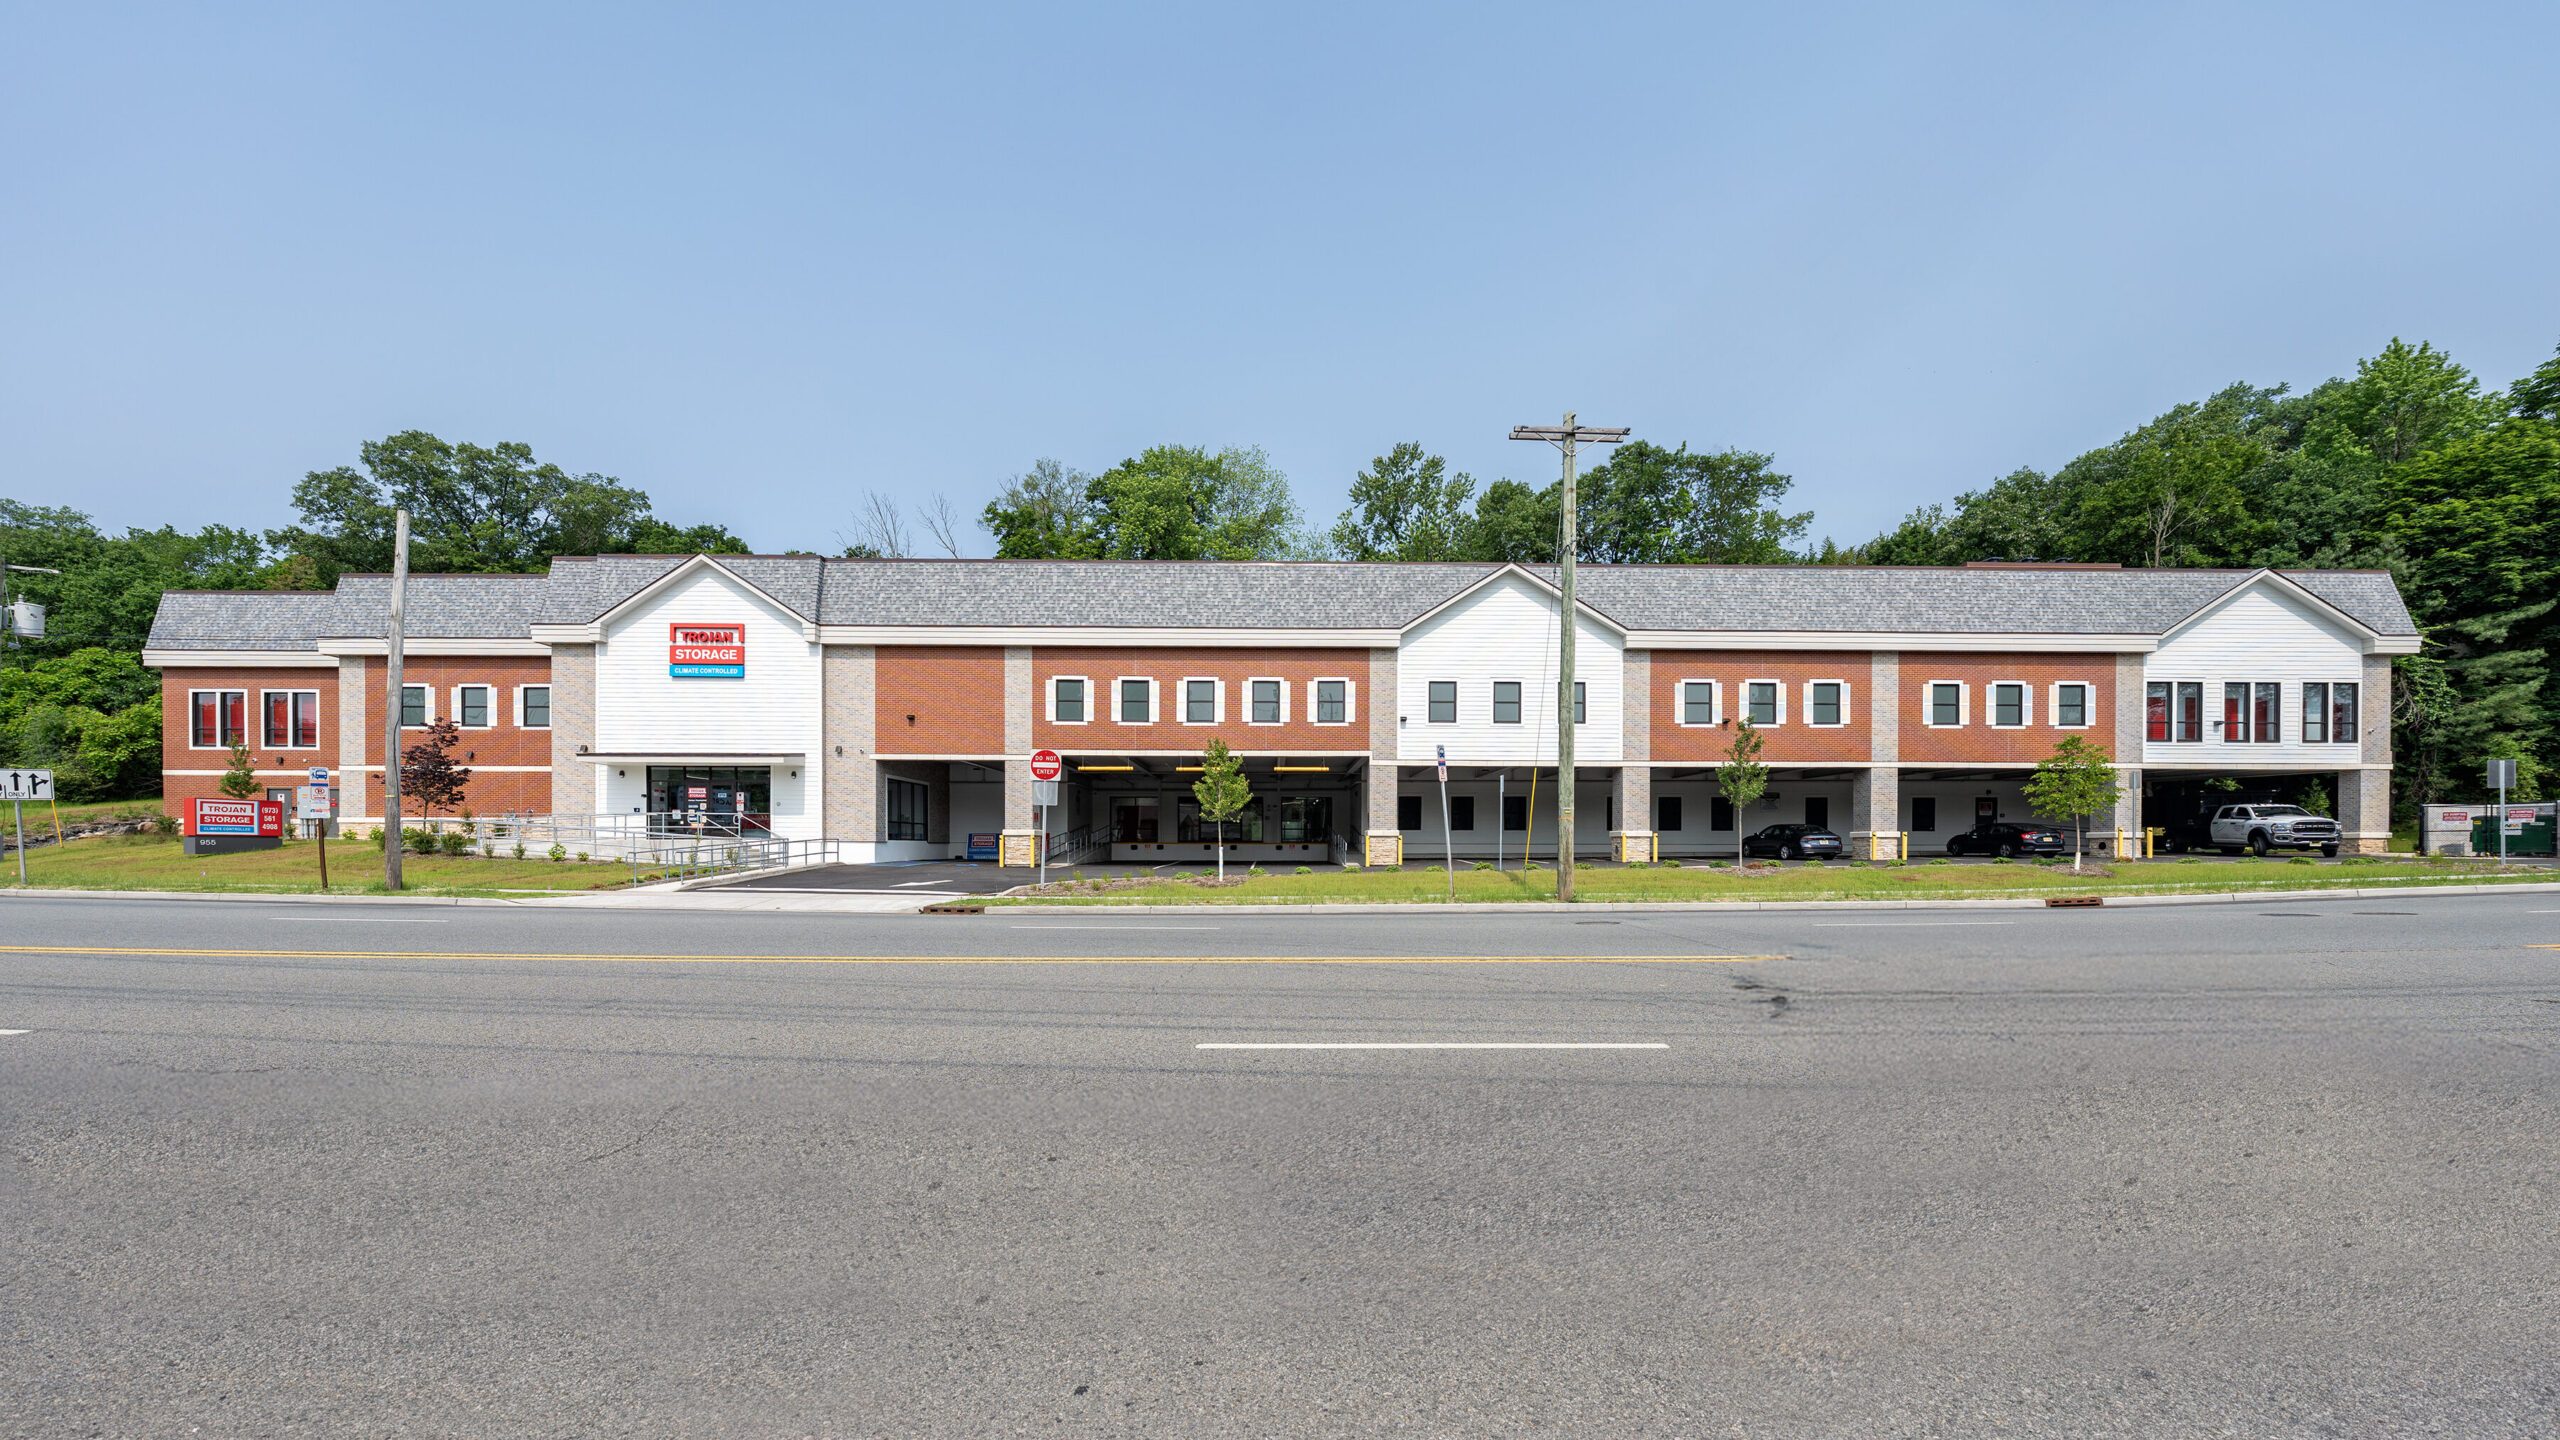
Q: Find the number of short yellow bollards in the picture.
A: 10